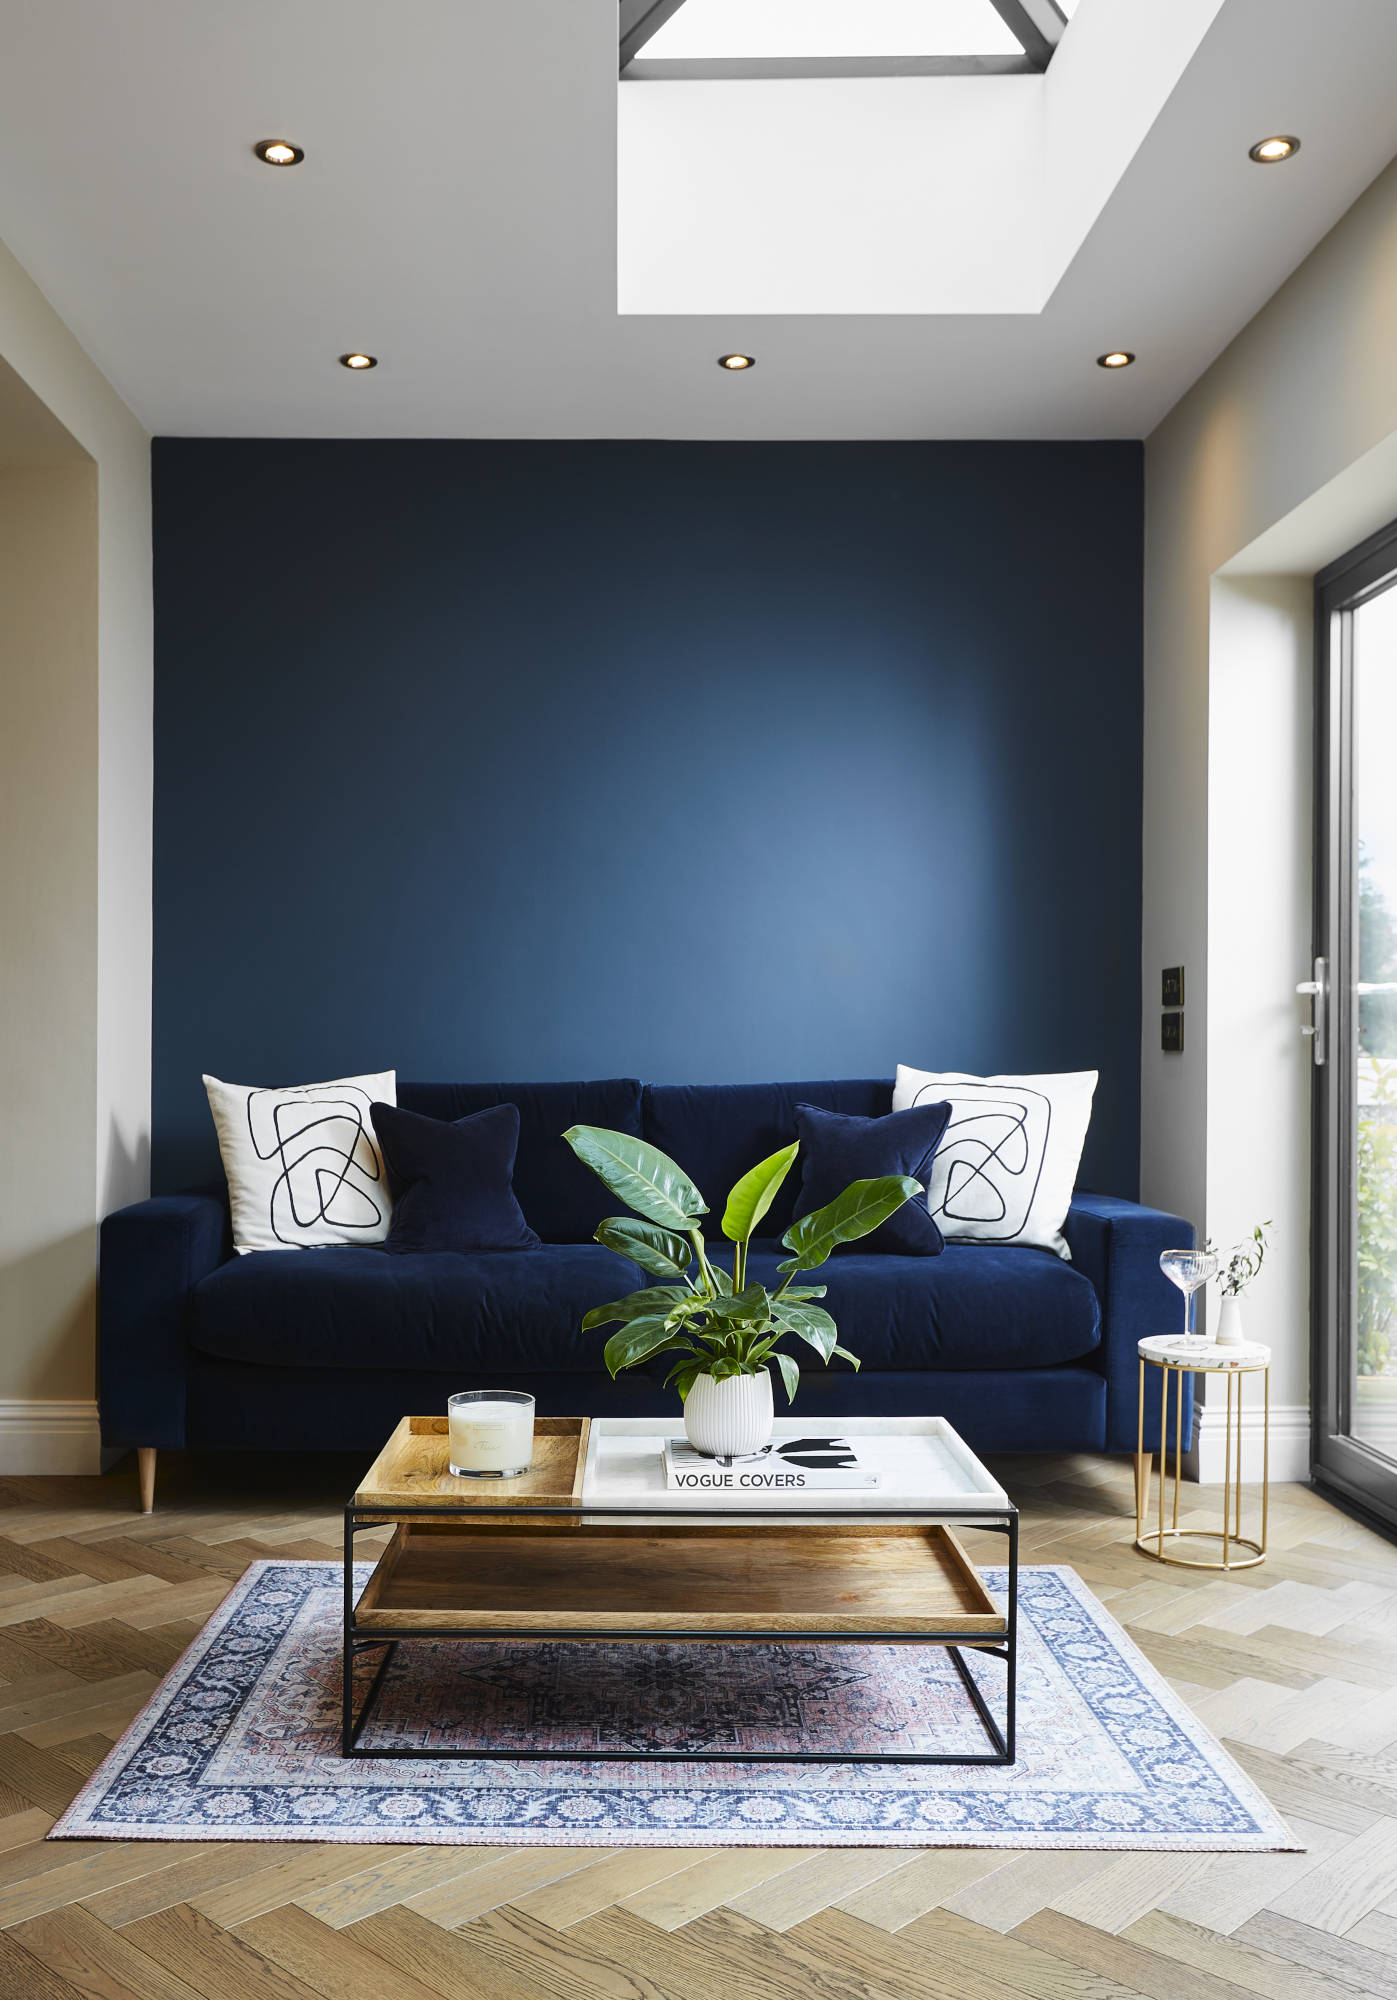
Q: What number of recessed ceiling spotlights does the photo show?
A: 5